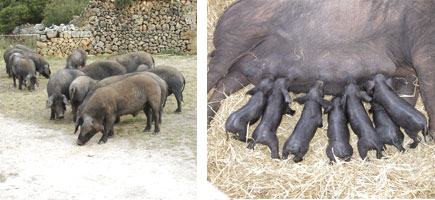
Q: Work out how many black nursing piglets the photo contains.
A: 7